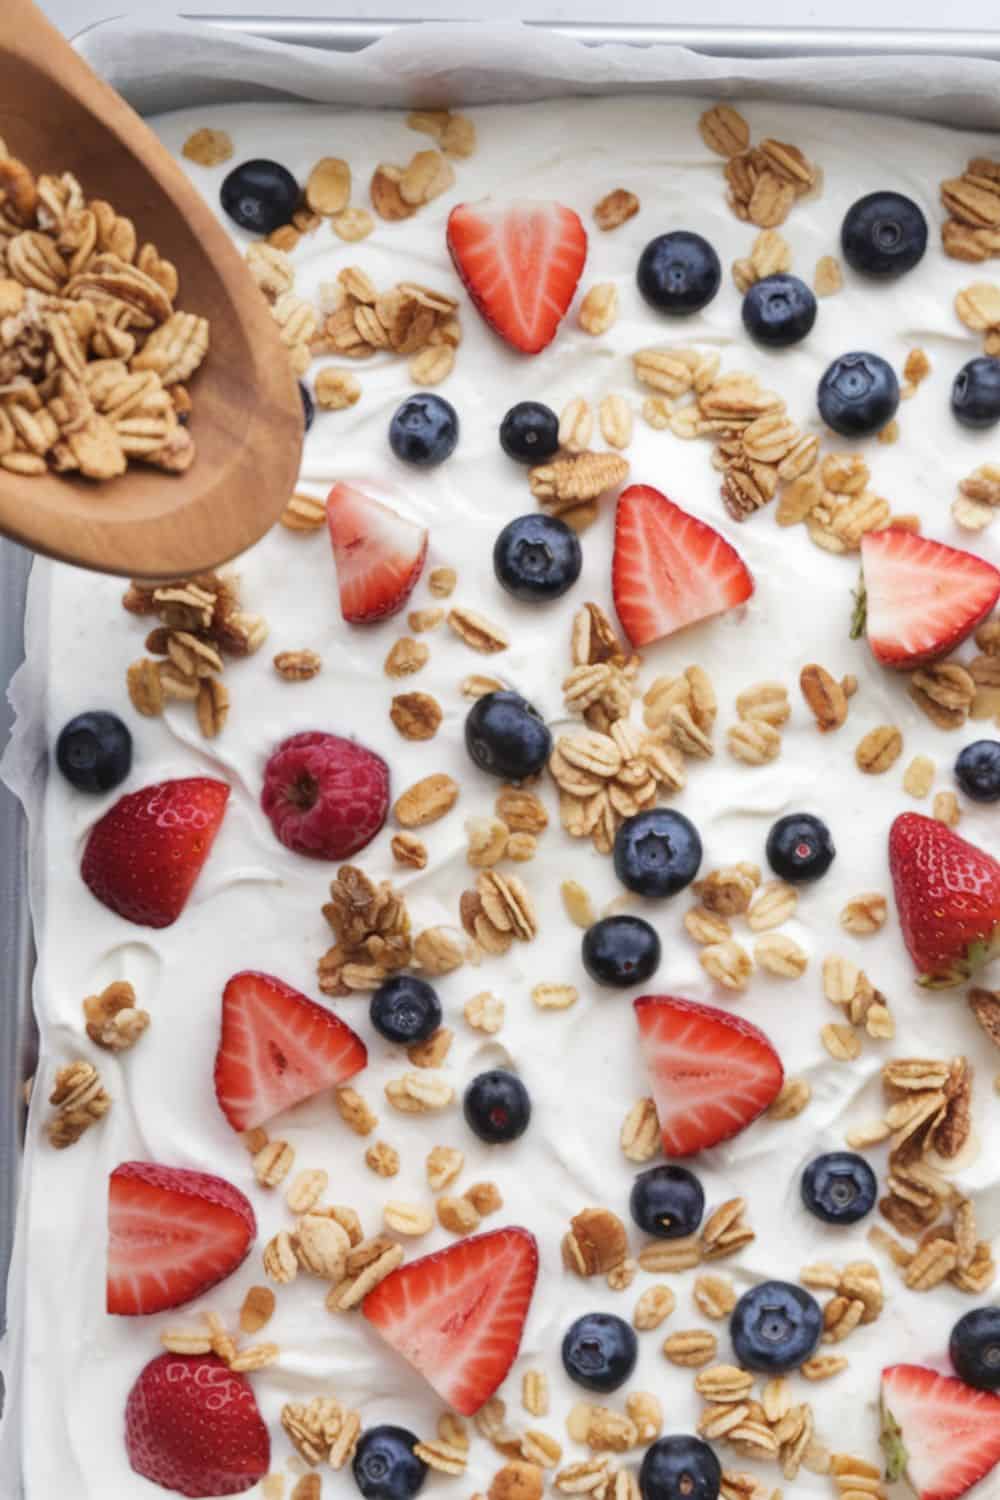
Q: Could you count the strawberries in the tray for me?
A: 12